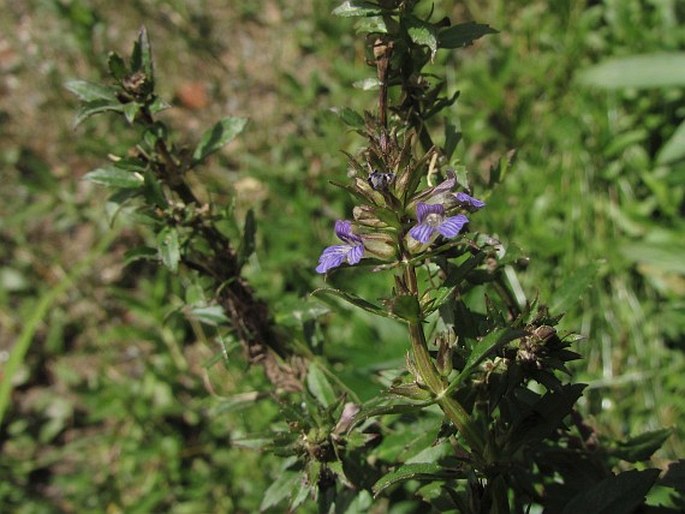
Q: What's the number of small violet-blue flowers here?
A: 3